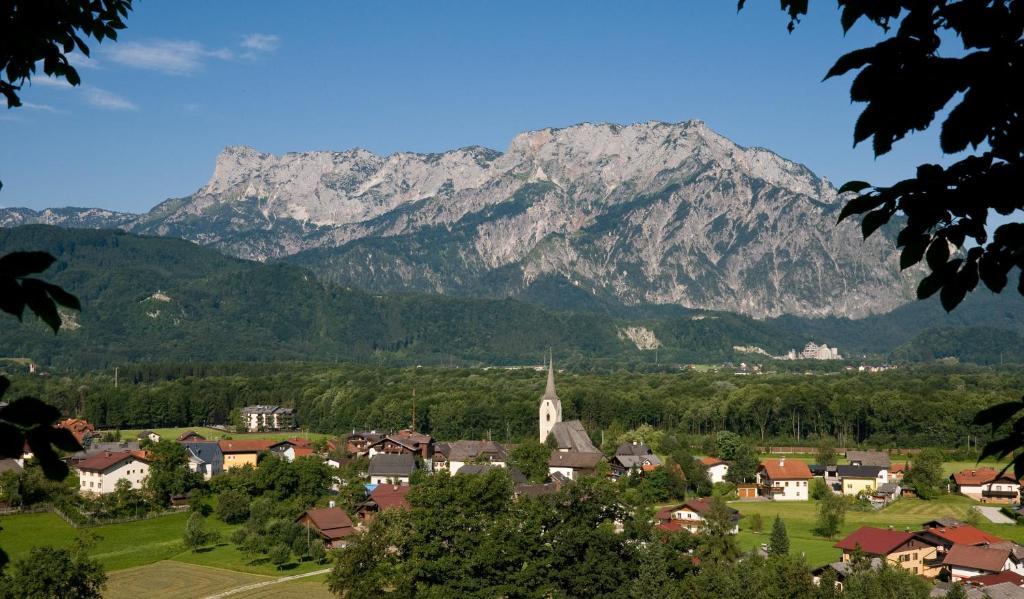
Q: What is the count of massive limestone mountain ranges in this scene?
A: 1